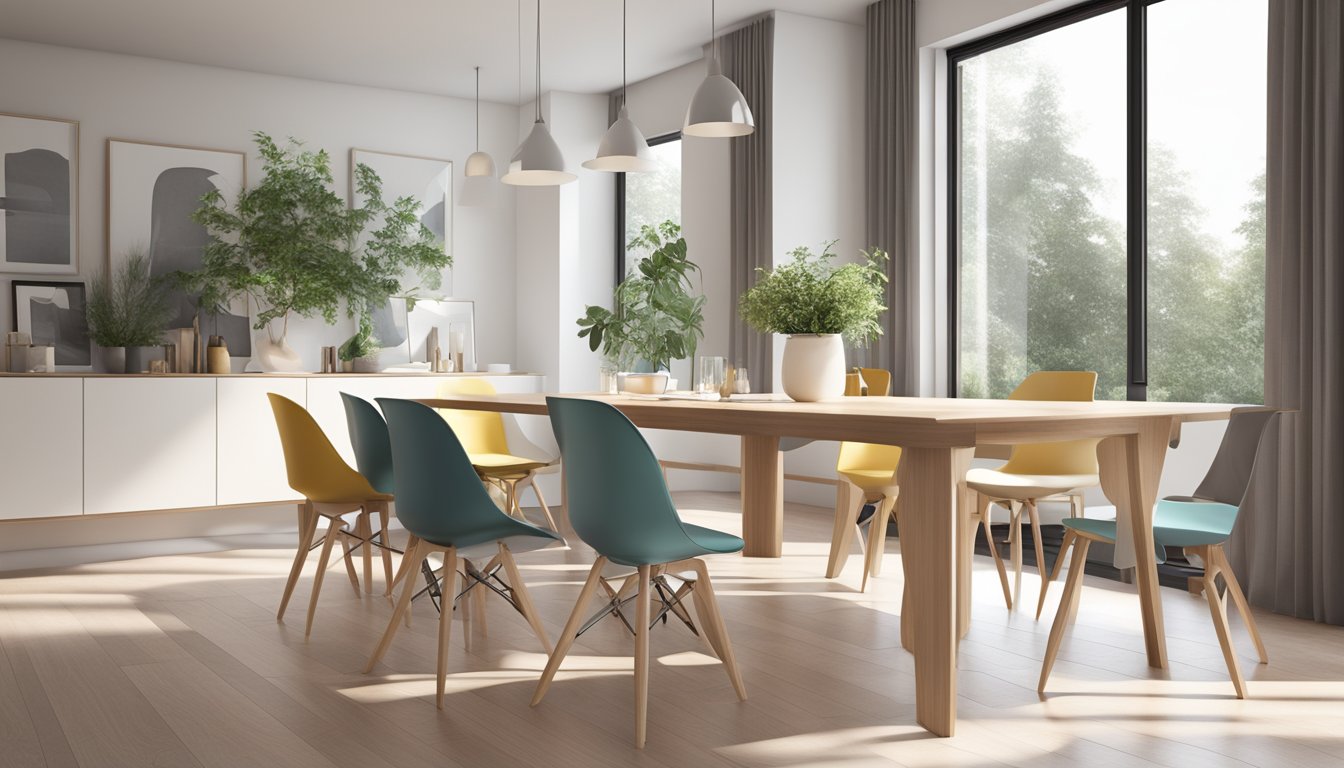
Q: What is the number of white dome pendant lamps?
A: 4